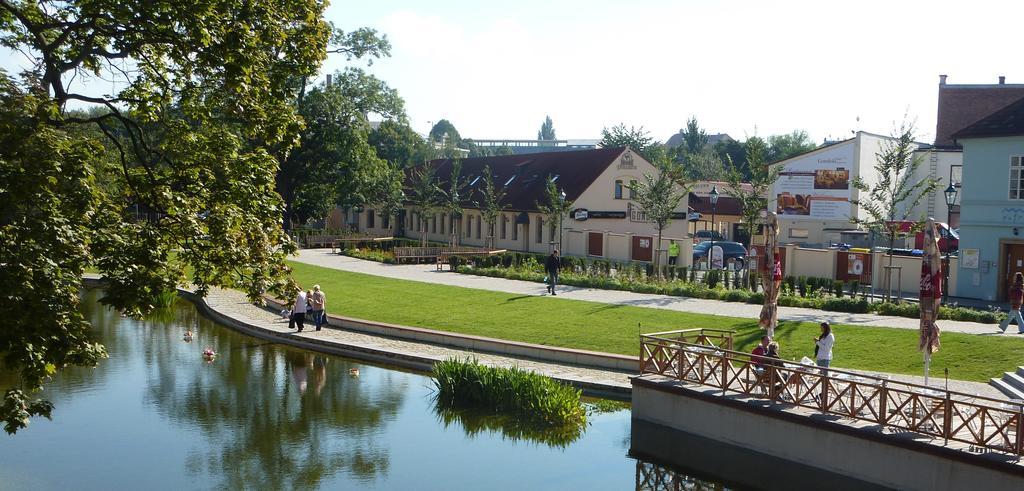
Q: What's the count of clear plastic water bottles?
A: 0